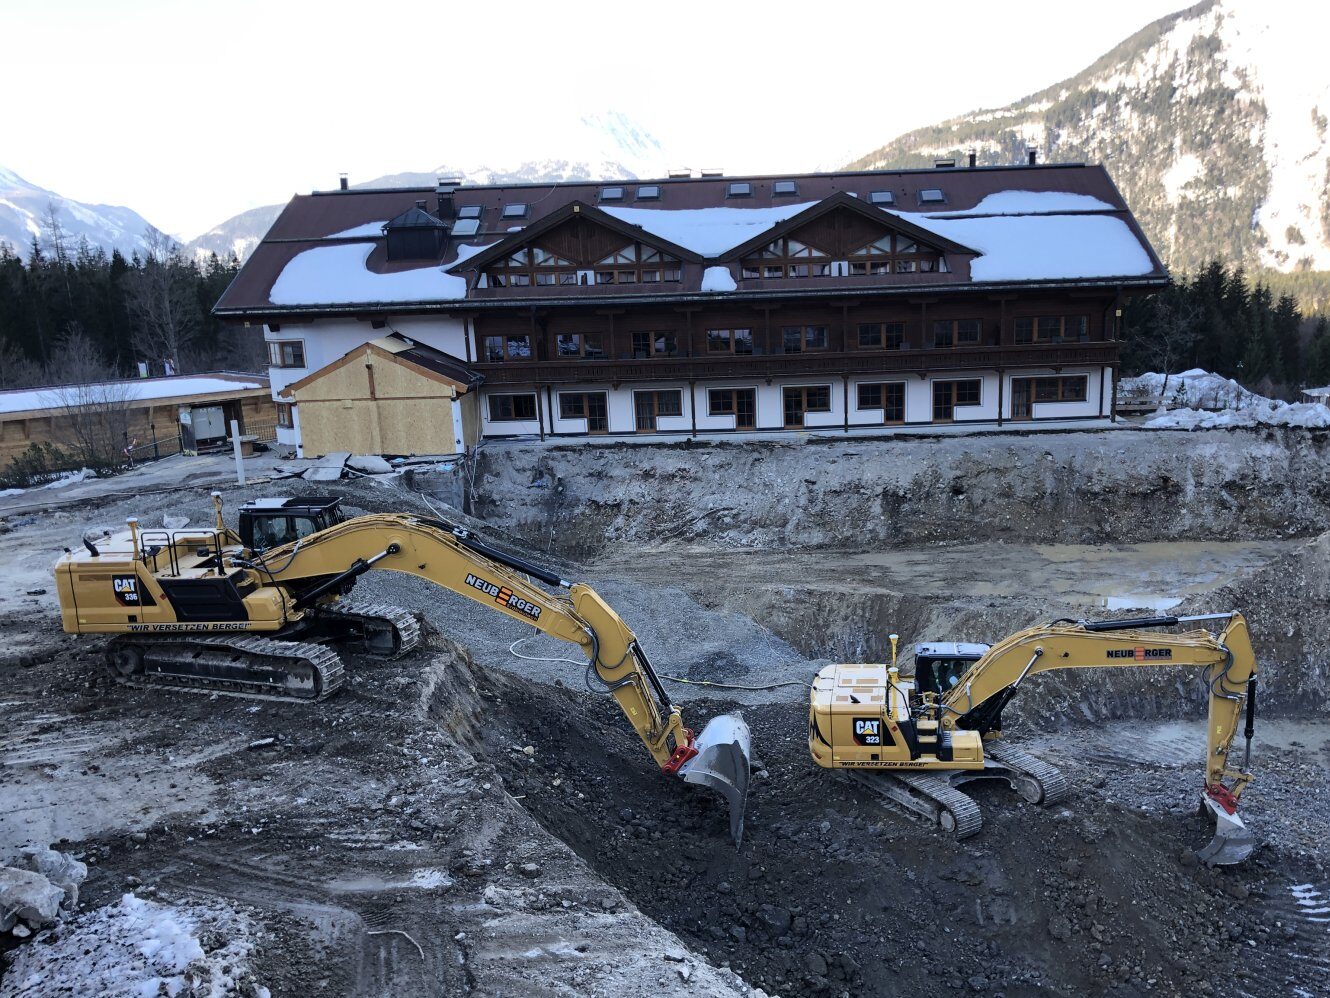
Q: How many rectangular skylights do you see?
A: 9